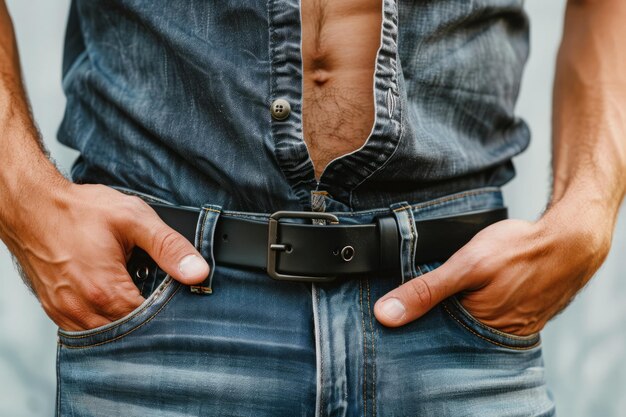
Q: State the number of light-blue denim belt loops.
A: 2